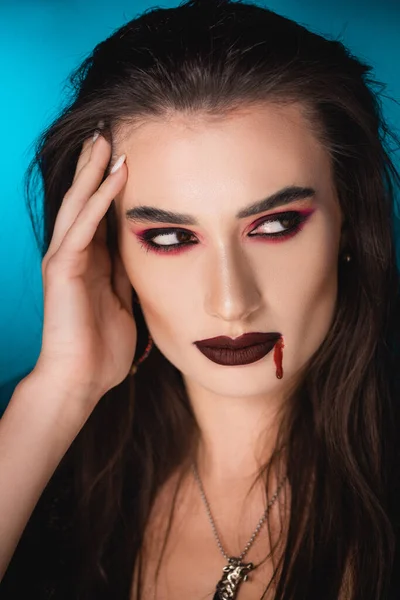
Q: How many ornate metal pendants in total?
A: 1